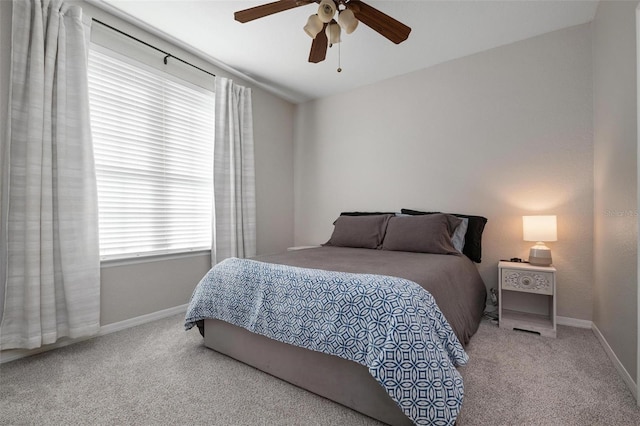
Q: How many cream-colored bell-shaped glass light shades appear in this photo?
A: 4